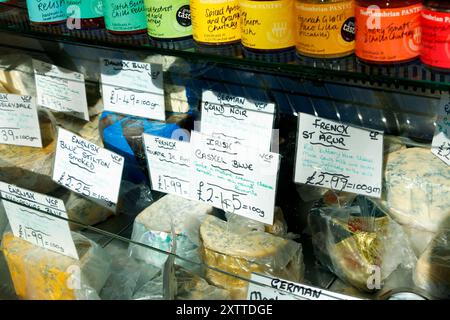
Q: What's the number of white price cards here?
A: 11